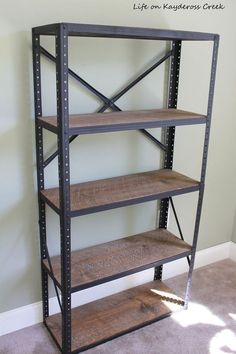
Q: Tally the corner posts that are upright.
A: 4